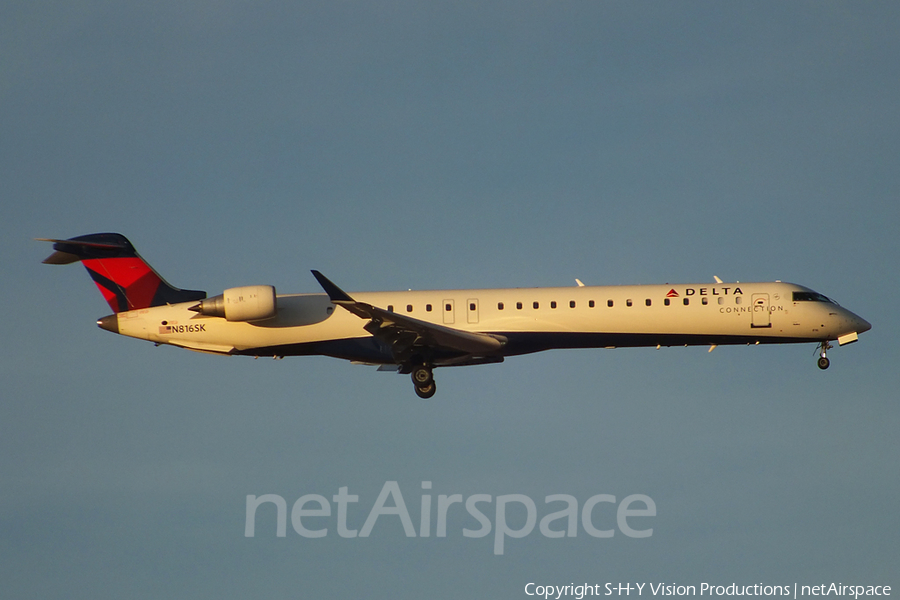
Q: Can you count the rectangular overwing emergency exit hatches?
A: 2